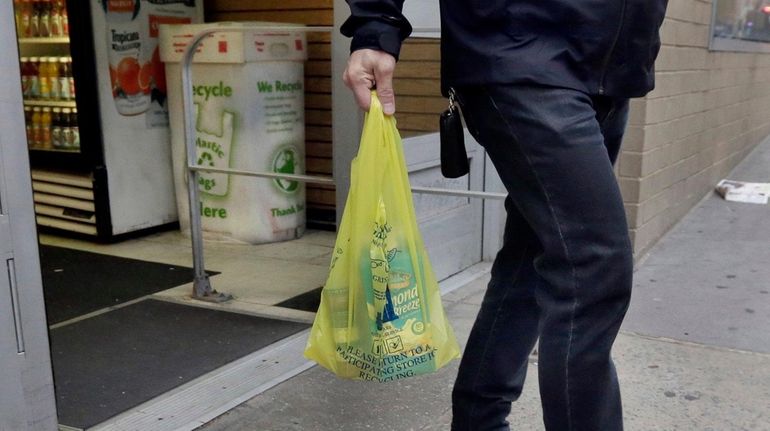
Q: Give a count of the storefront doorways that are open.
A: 1